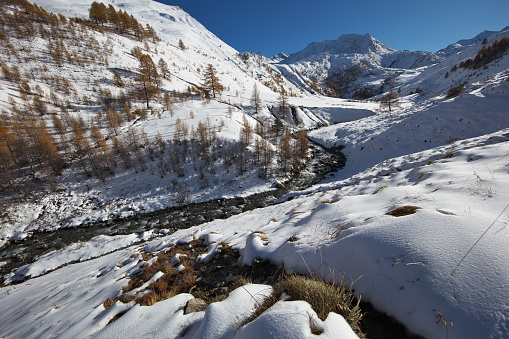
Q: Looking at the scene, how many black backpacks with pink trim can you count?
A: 0